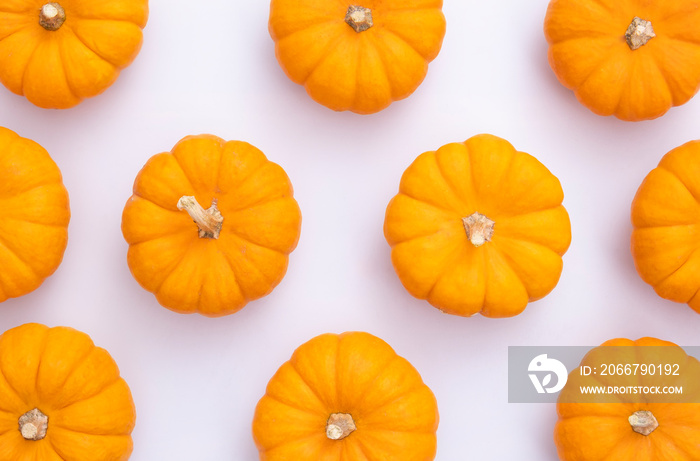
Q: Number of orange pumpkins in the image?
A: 10